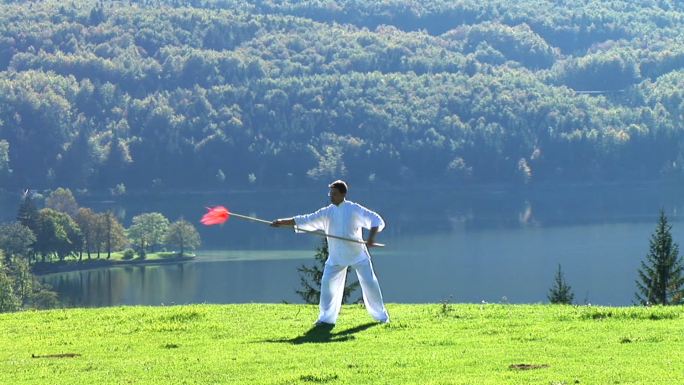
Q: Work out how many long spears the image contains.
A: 1